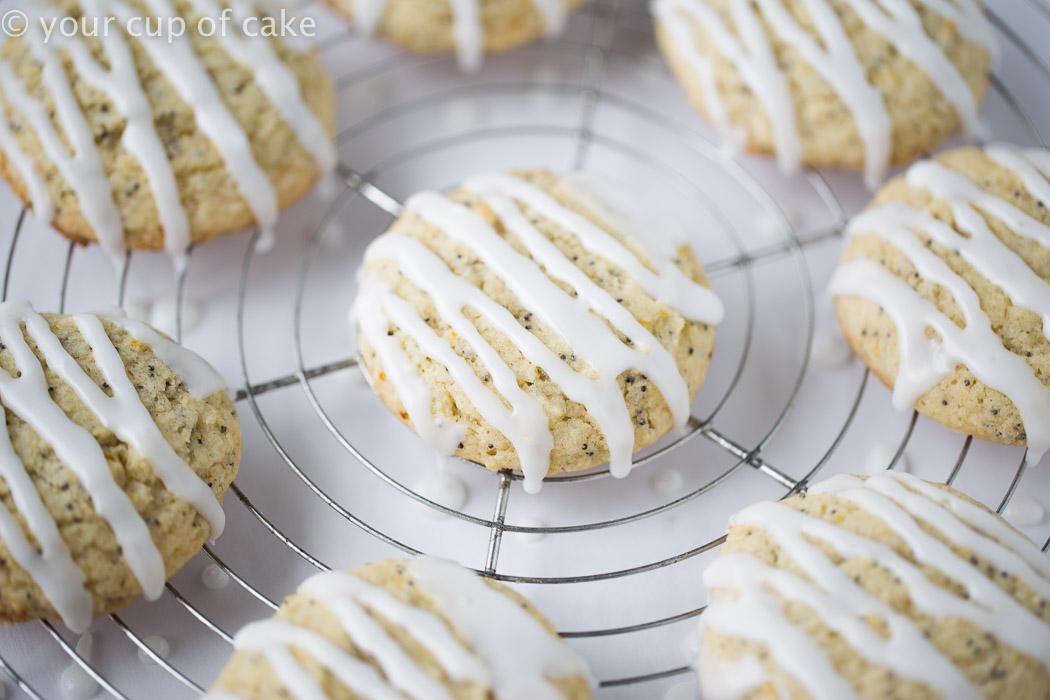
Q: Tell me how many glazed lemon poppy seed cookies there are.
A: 8